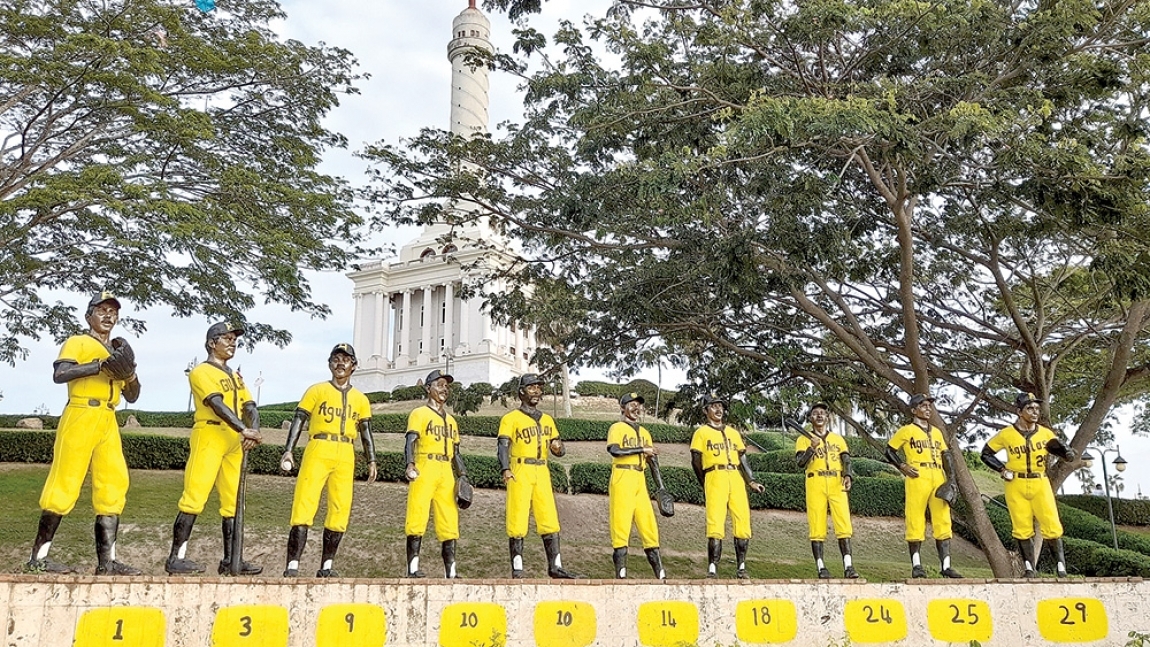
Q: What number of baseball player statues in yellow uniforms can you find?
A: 10